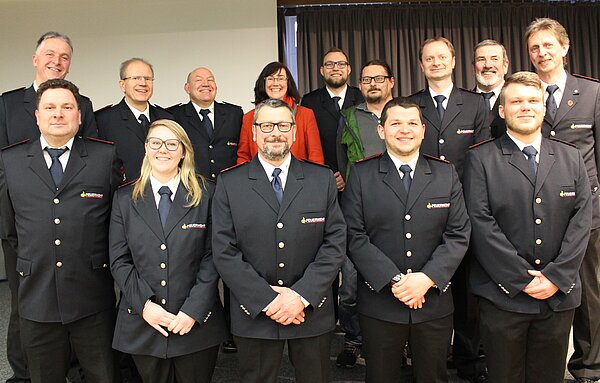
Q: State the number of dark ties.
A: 11